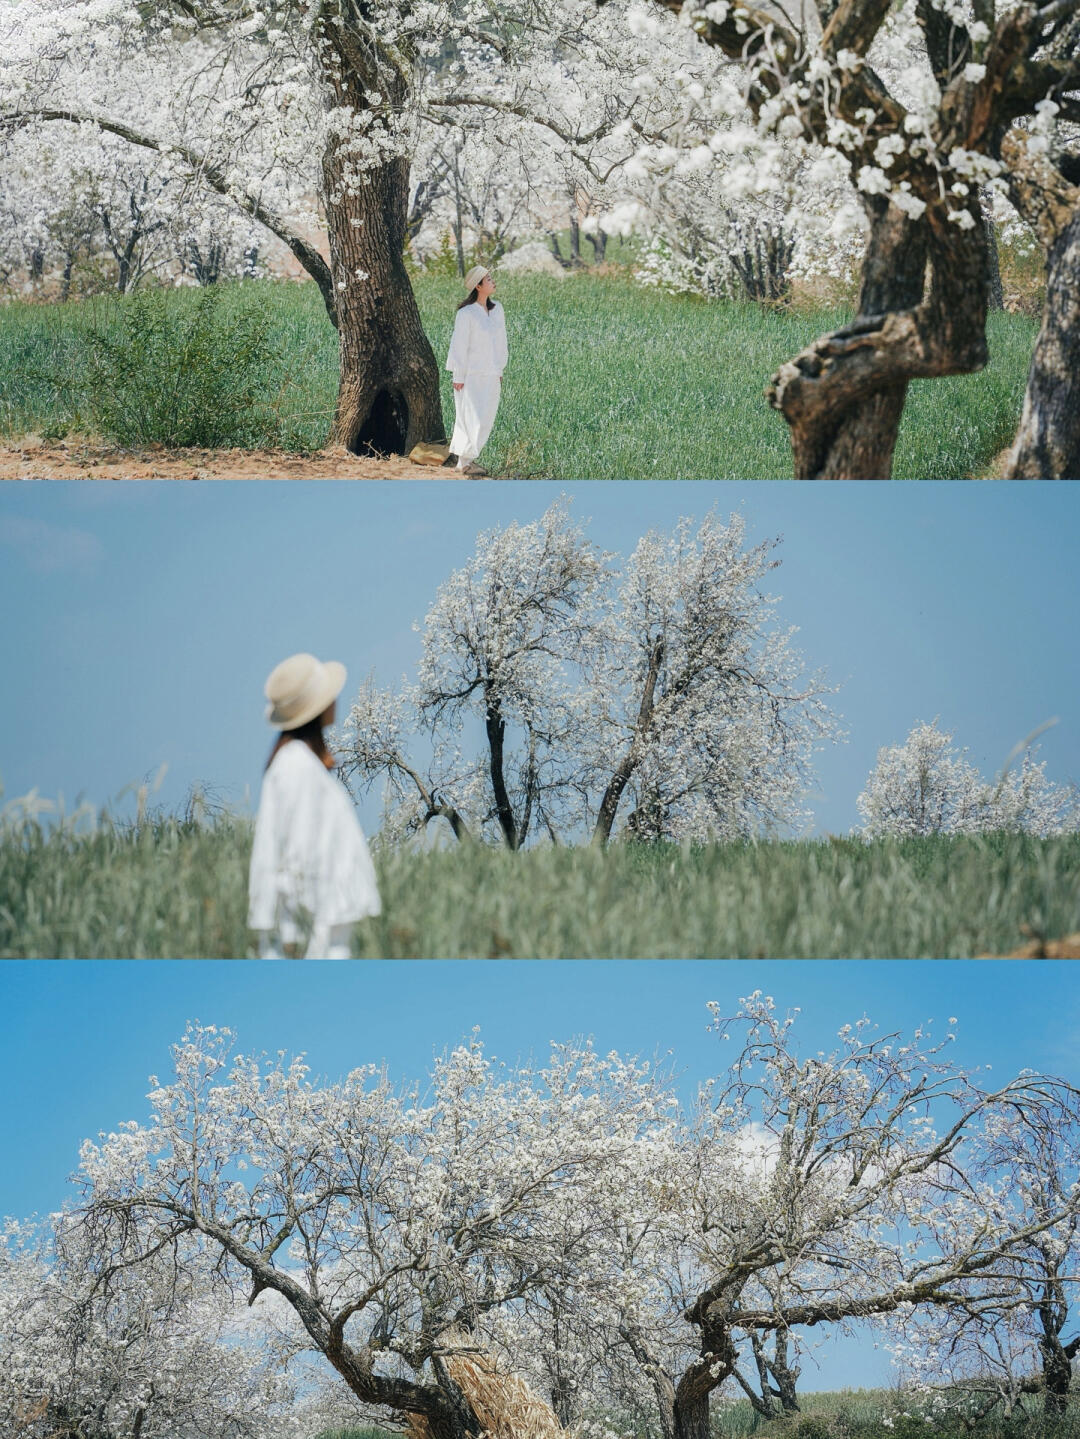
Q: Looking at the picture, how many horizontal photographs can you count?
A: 3